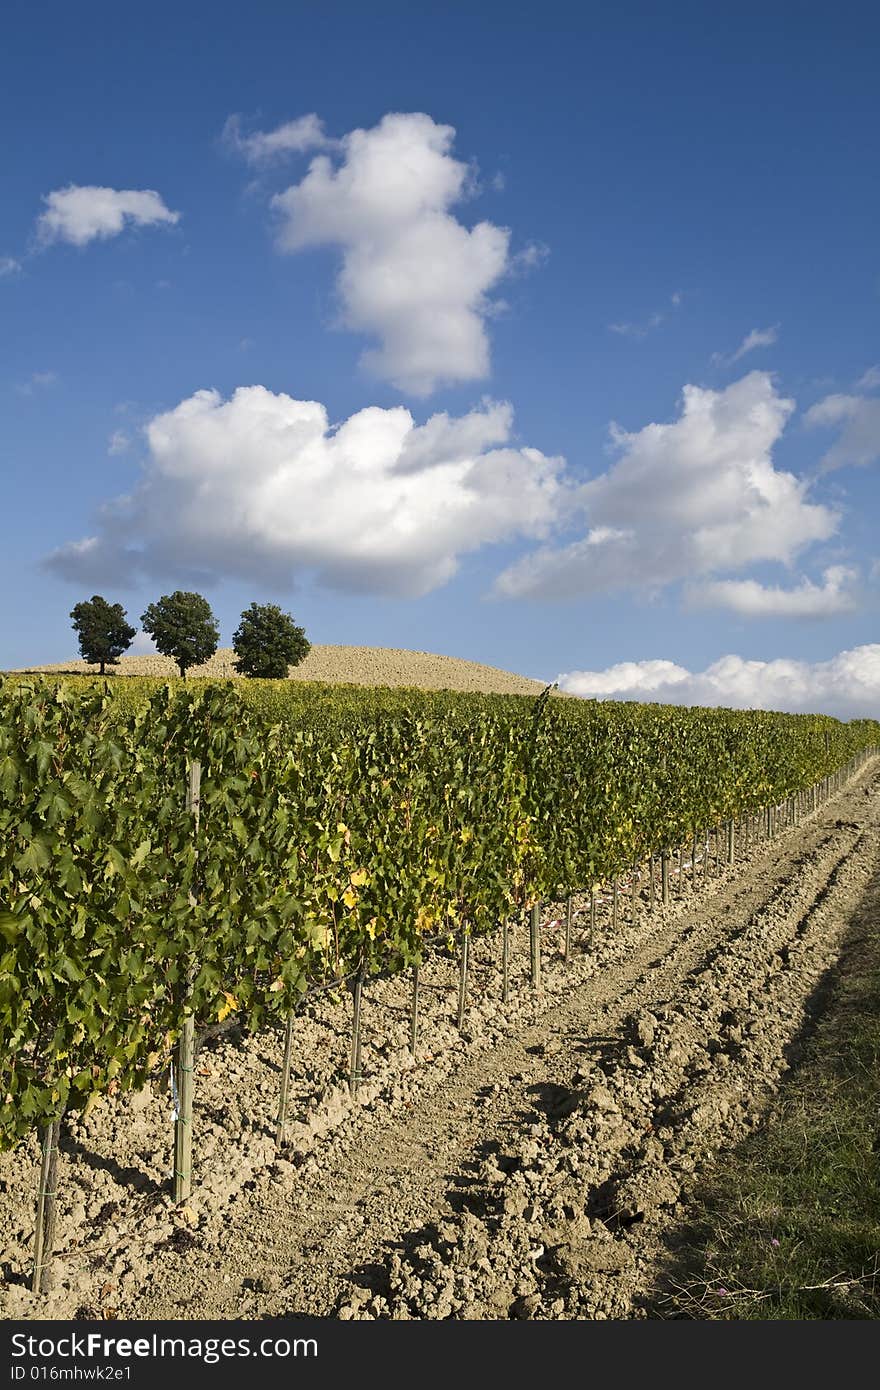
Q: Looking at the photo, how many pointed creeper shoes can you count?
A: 0